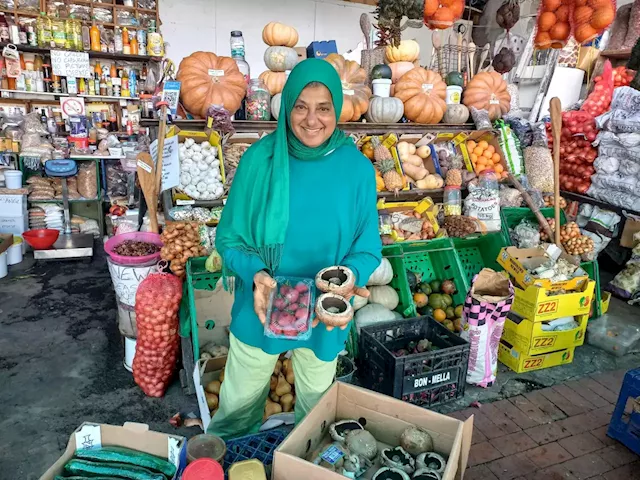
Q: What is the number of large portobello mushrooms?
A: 9